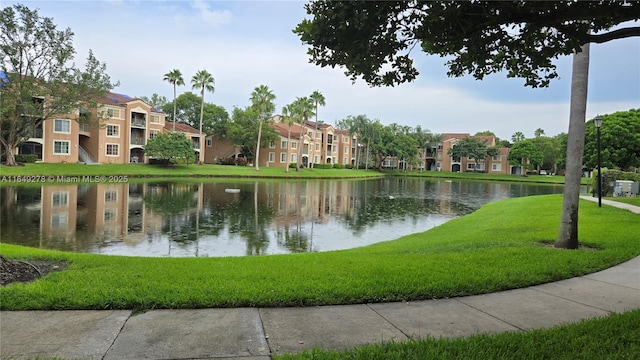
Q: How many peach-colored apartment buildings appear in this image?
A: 3